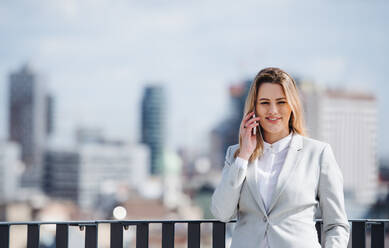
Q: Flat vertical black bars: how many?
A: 12